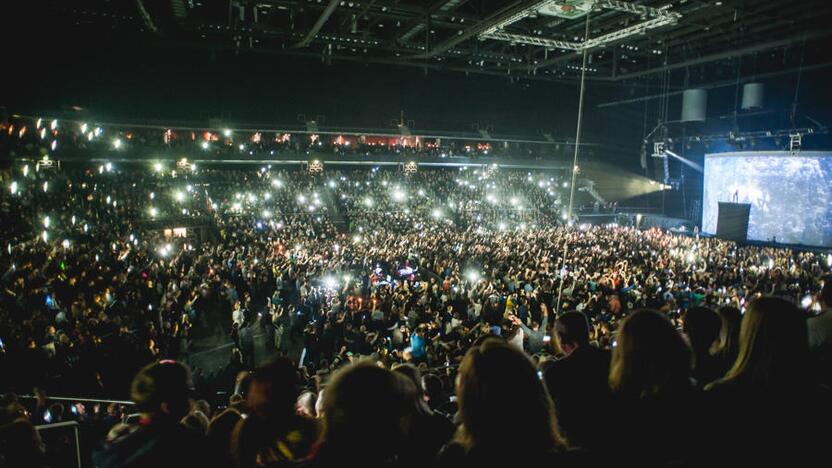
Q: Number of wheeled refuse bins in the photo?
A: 0